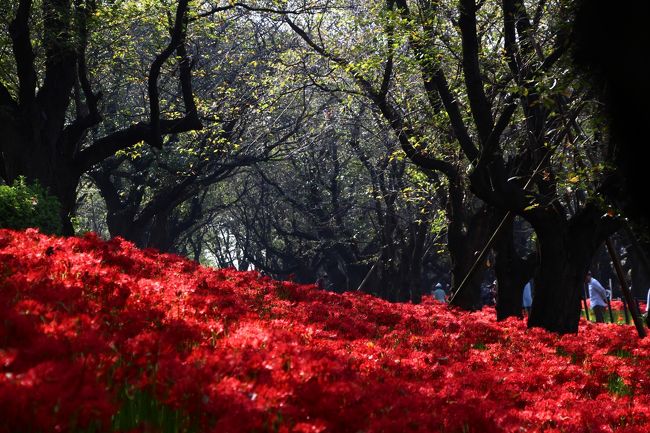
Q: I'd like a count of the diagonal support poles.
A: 3